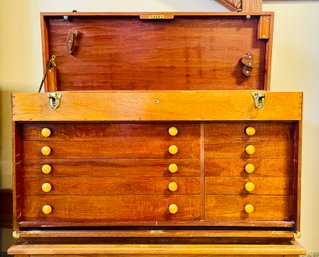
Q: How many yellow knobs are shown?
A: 15